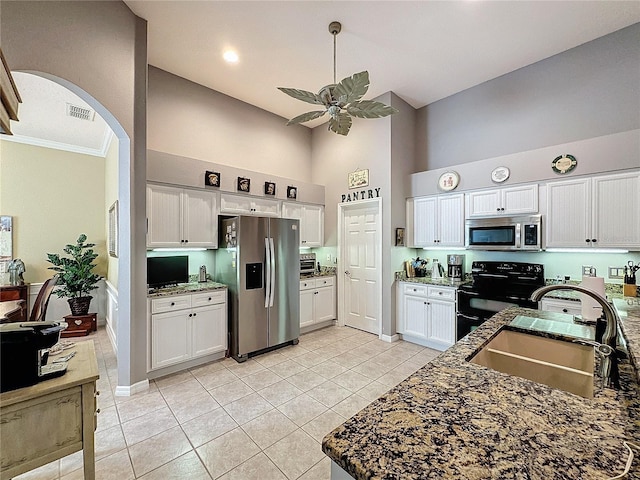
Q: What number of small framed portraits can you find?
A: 4